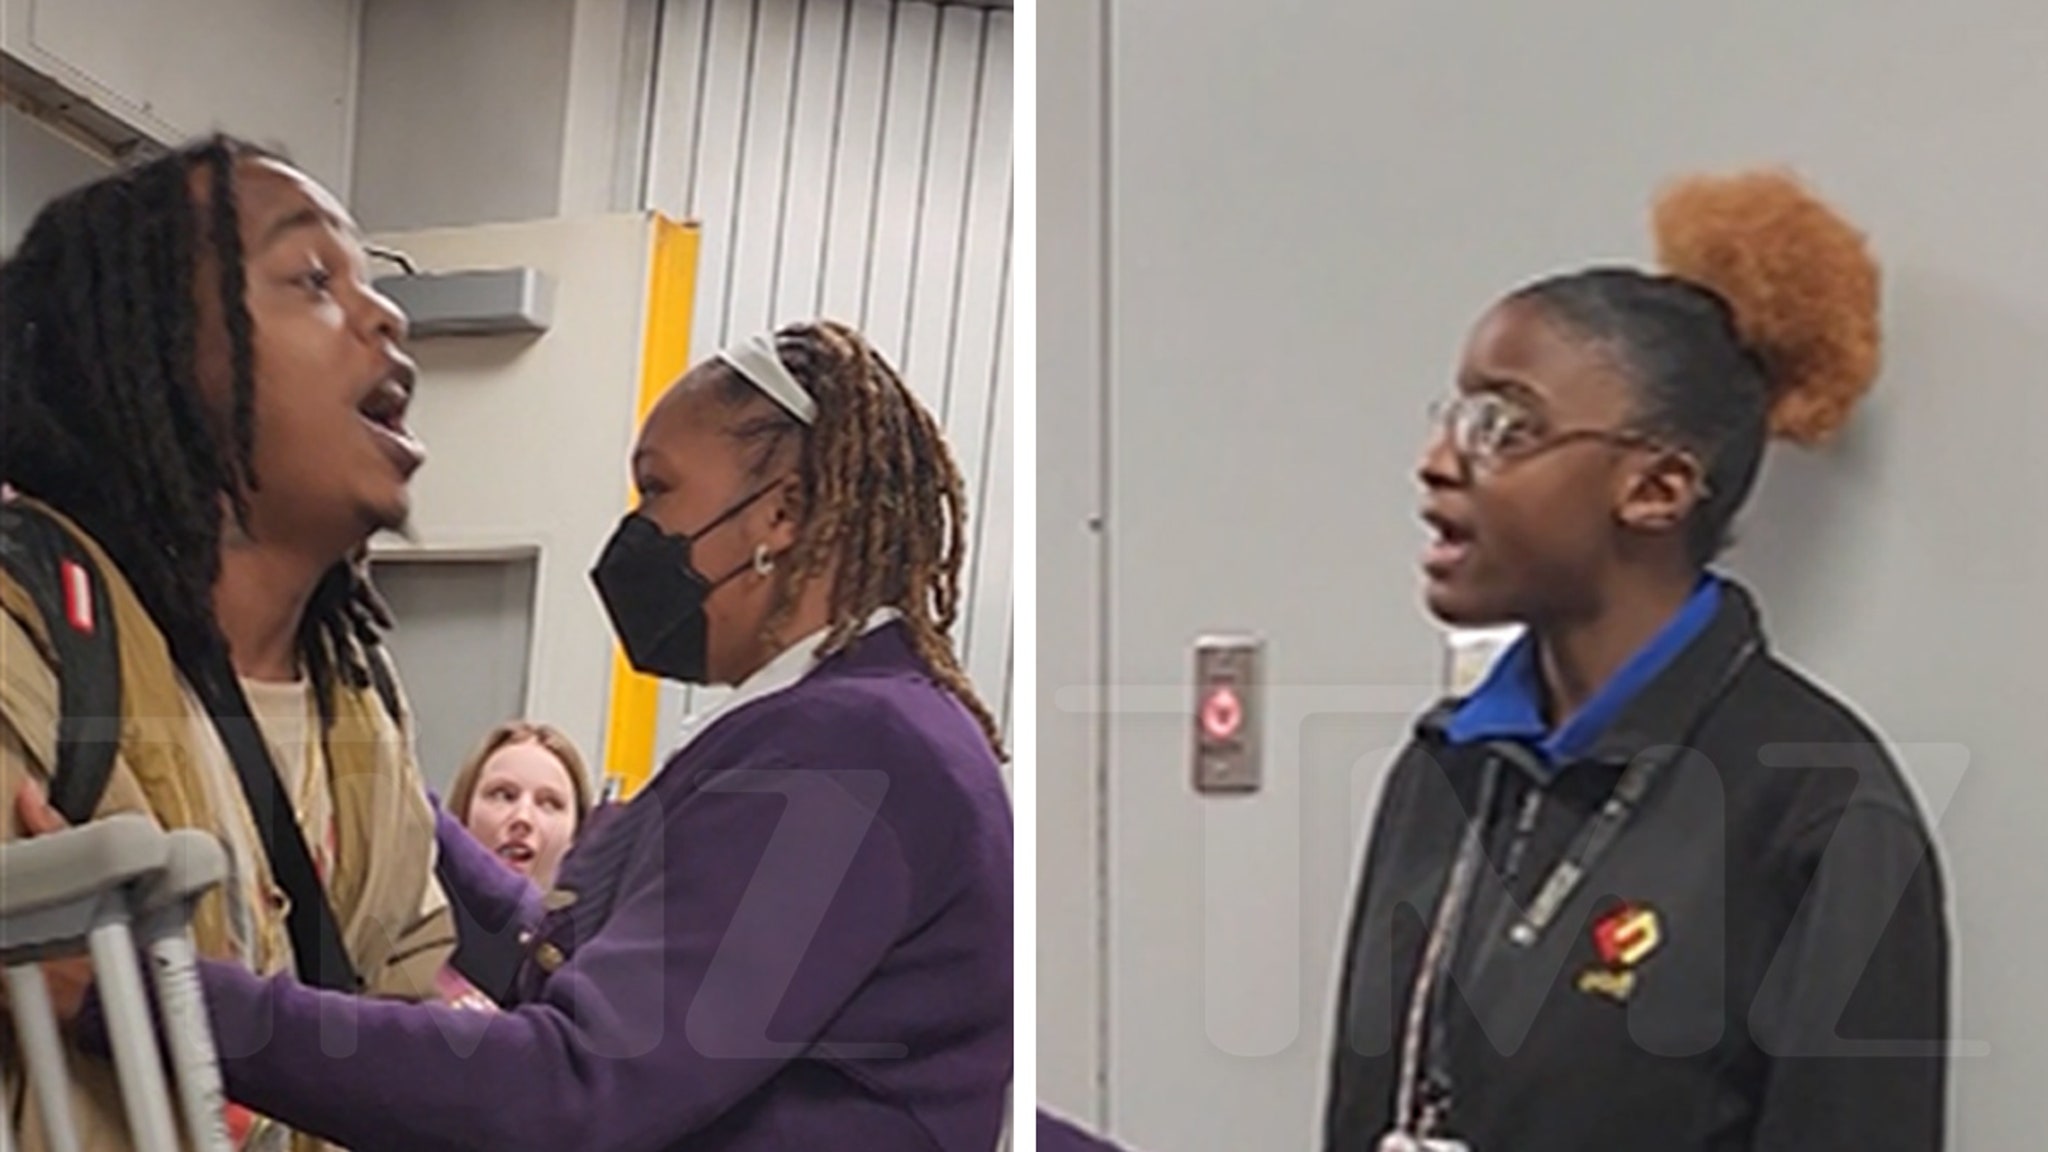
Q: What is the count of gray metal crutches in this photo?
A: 2